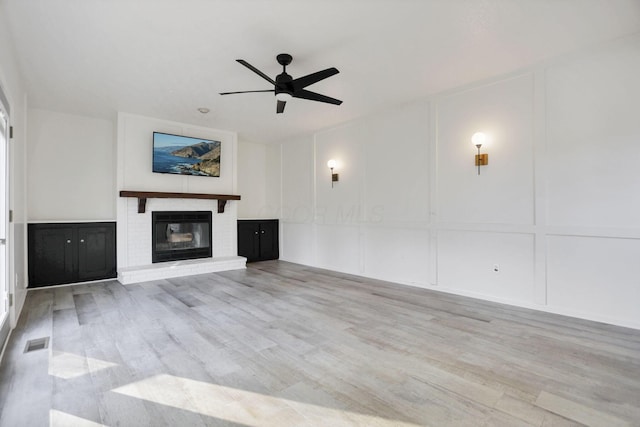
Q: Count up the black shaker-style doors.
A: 4